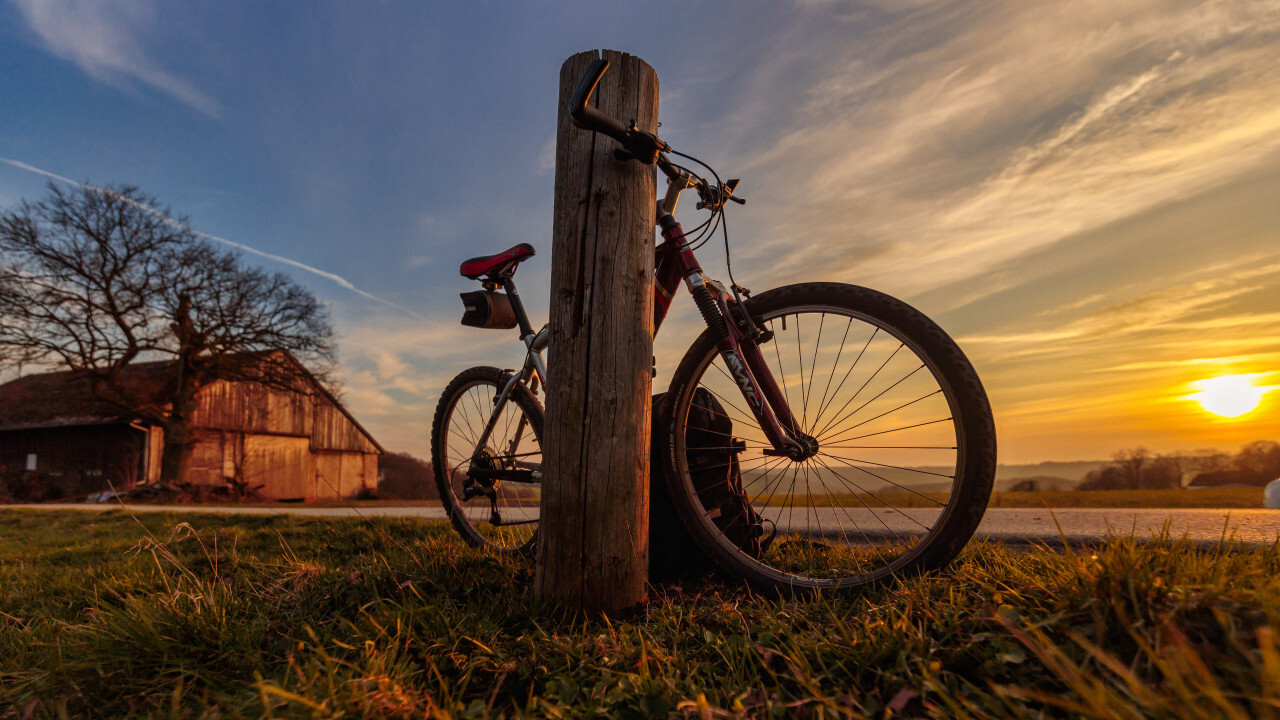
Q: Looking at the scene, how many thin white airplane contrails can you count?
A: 1